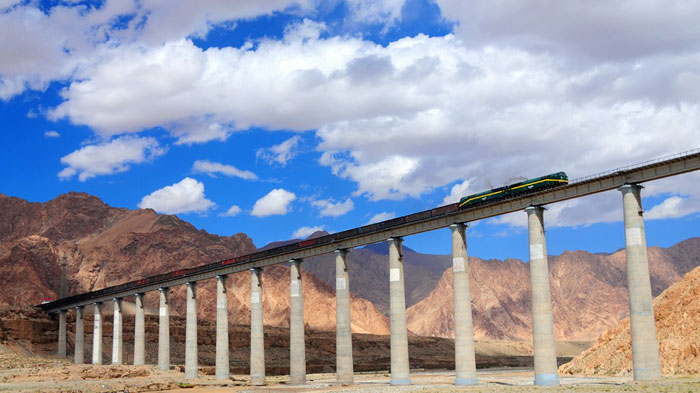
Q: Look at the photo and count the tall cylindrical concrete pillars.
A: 15